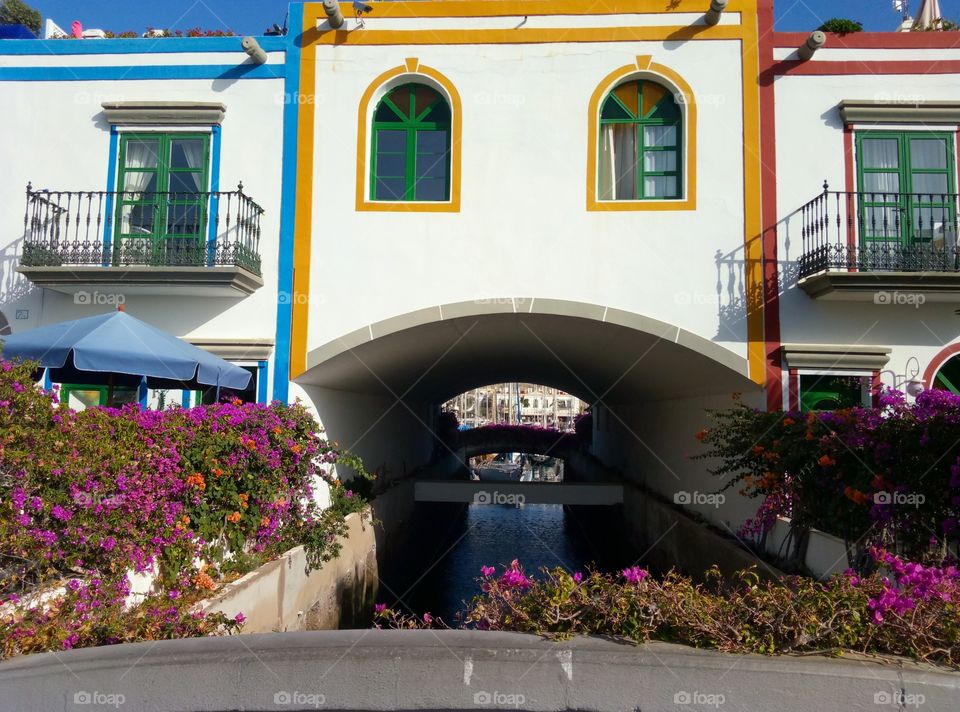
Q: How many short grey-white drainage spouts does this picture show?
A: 4